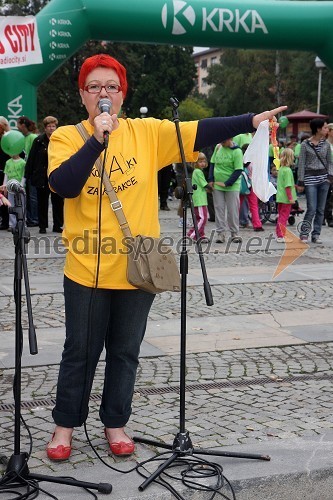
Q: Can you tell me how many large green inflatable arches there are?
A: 1